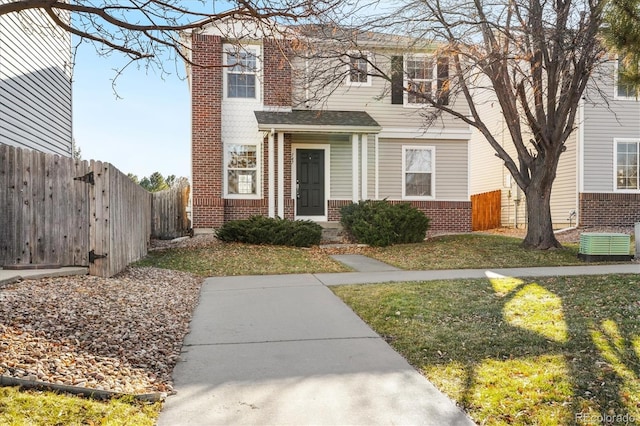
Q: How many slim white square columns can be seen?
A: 4